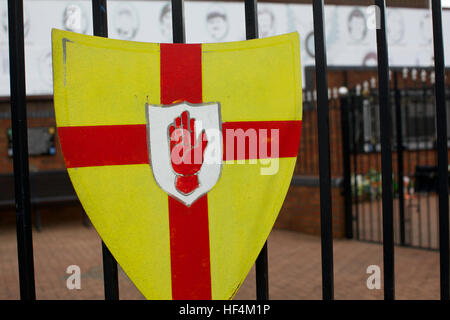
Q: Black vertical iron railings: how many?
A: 7